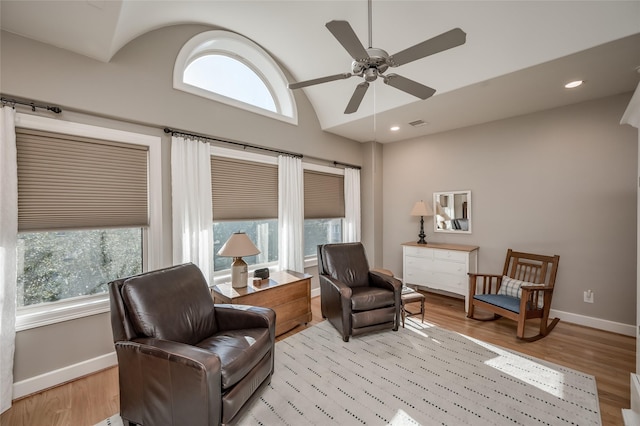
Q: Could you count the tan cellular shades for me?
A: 3